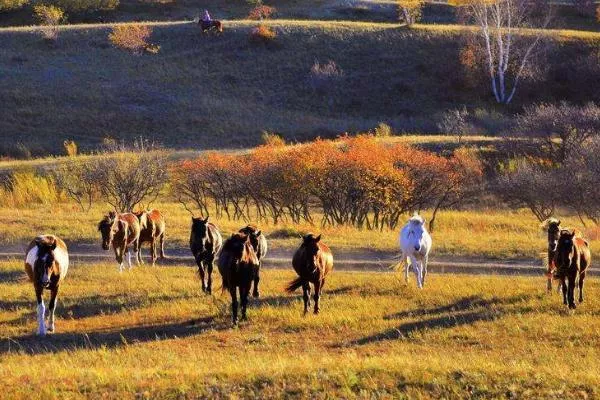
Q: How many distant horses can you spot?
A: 1